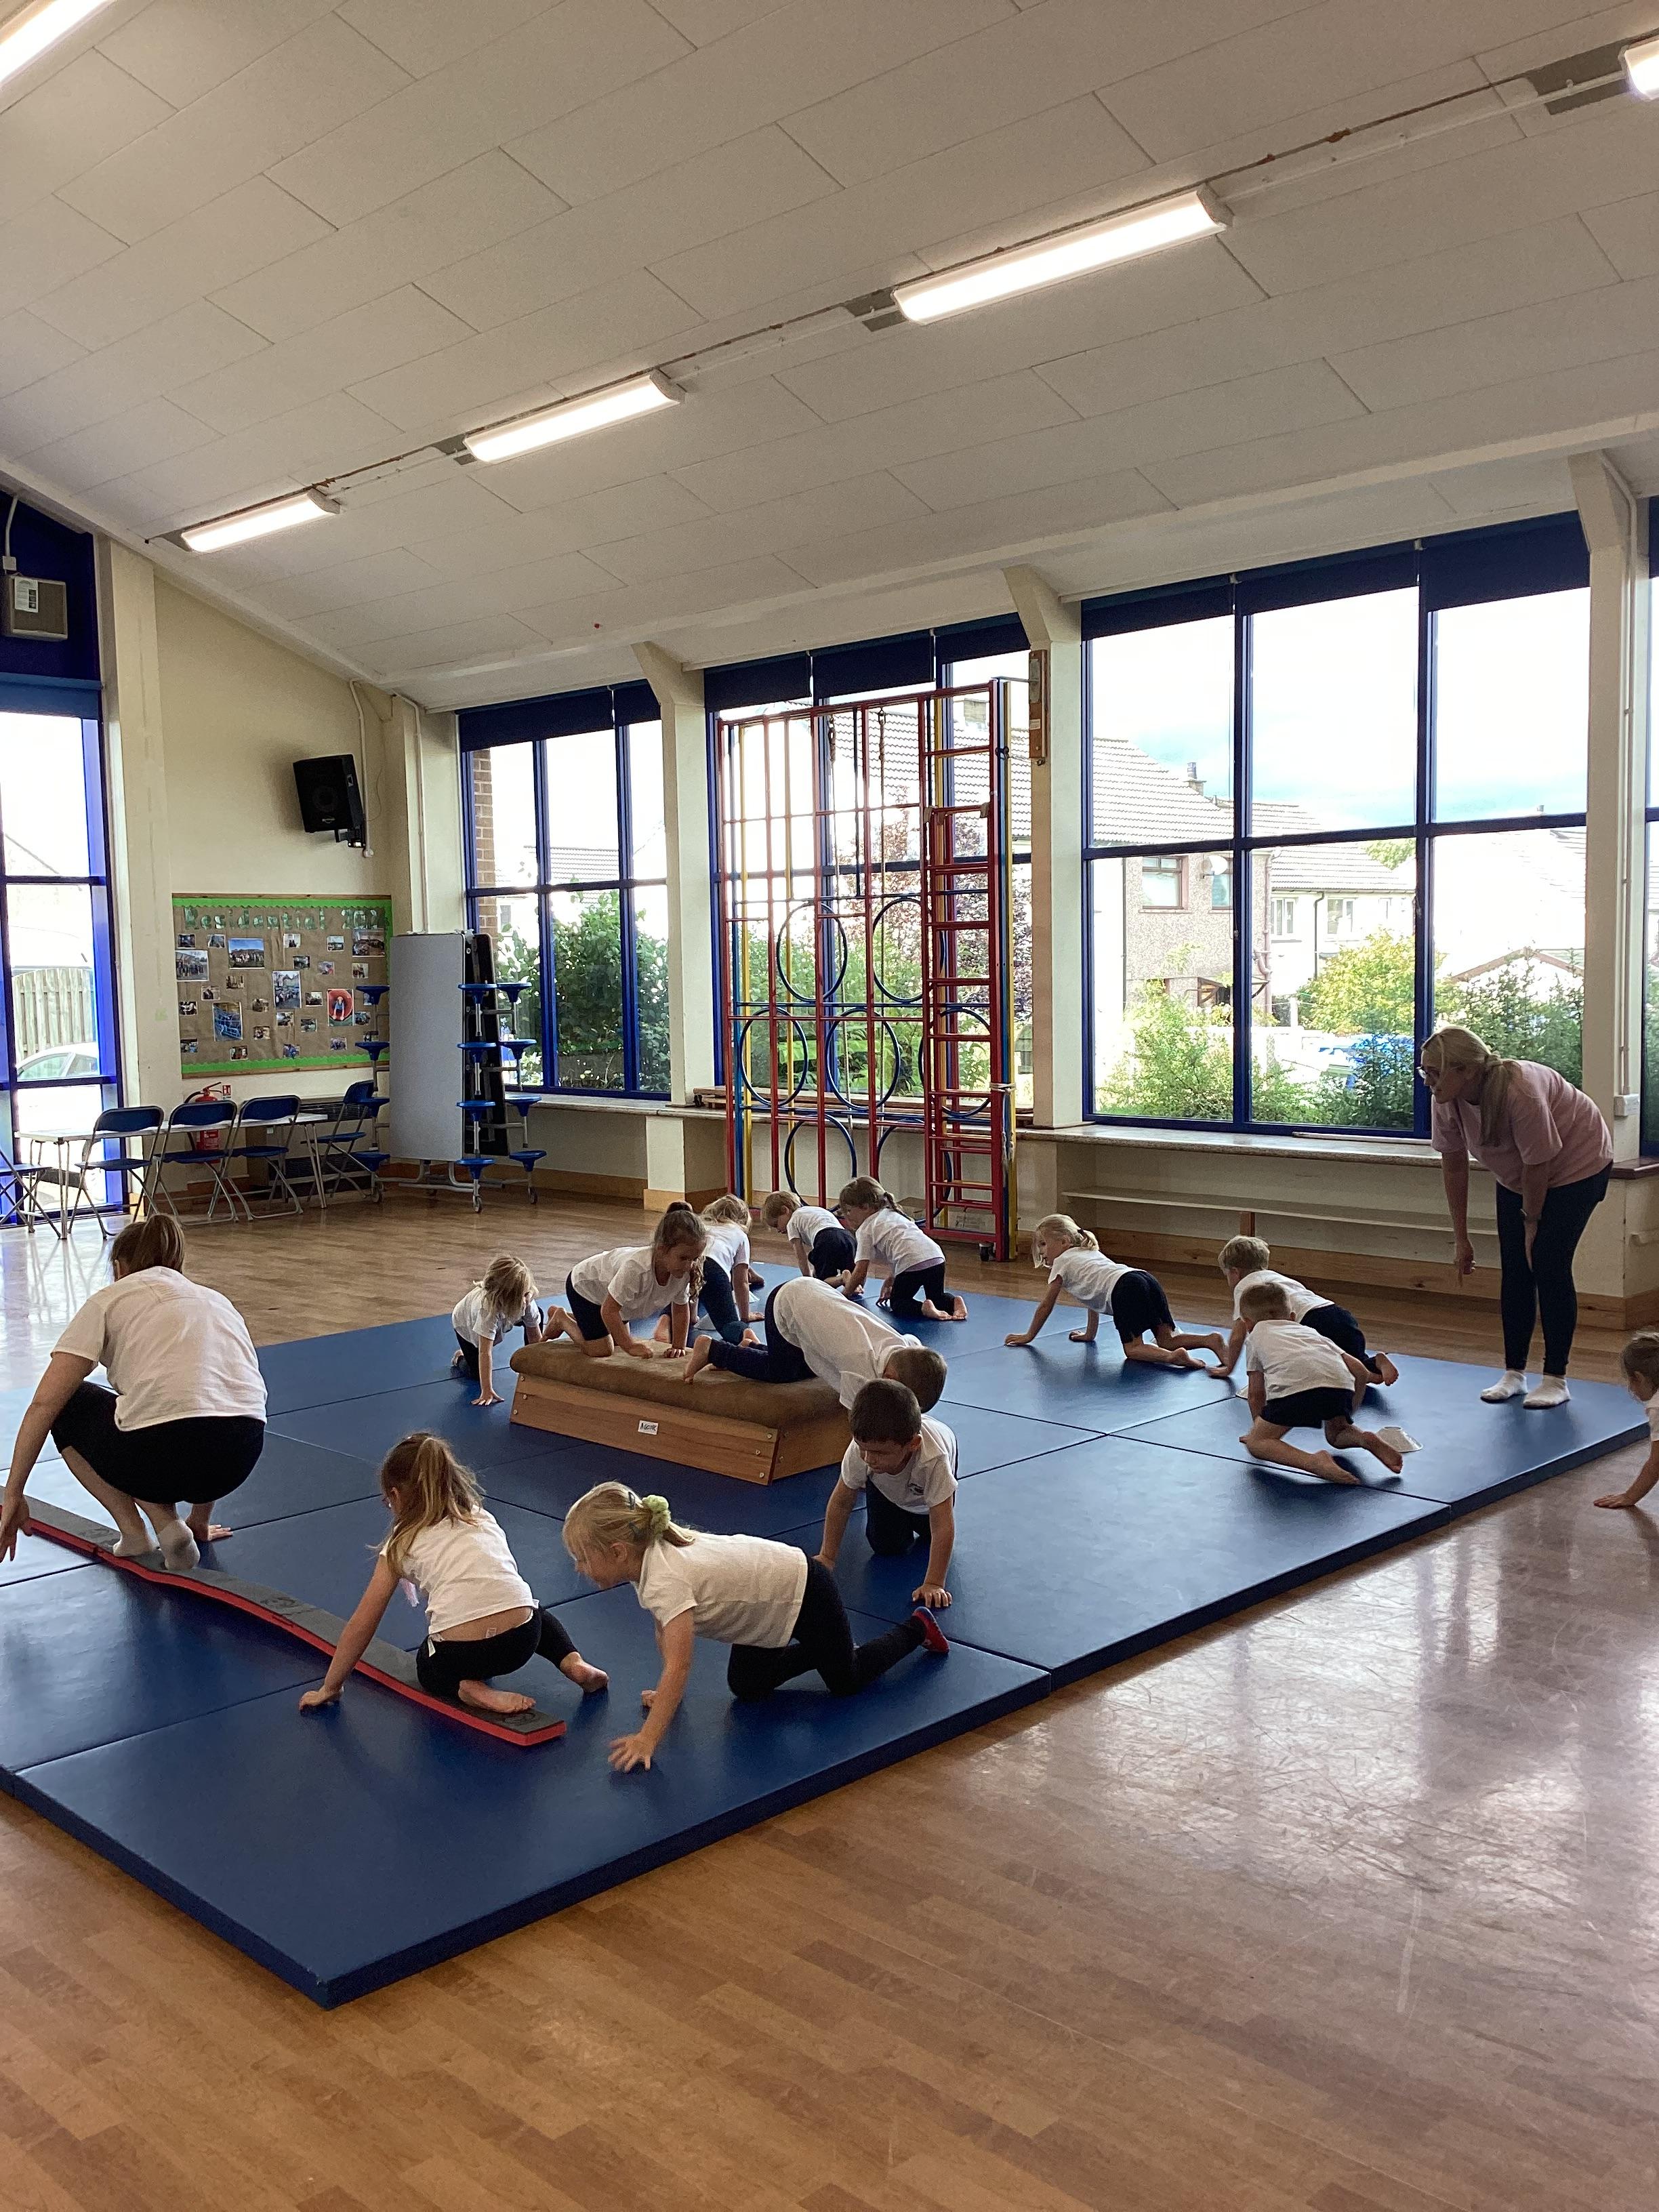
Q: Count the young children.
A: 13